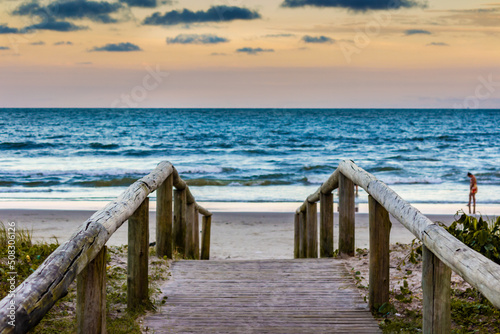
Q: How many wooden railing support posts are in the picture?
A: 14